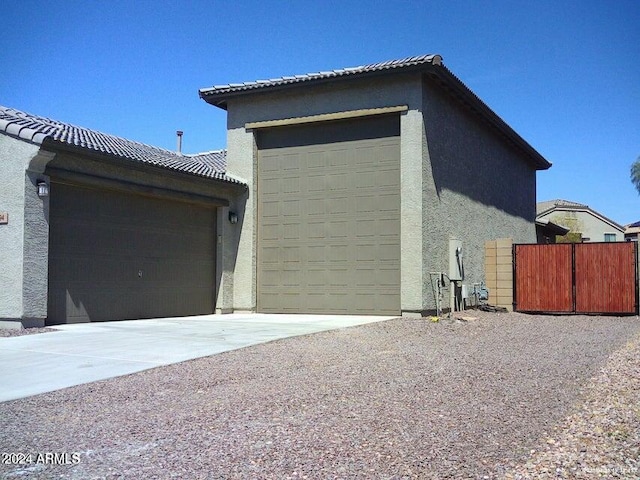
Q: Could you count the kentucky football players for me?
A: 0